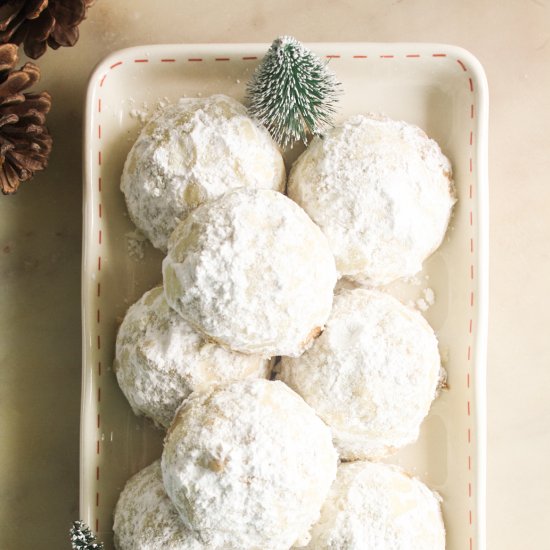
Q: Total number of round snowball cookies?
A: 8